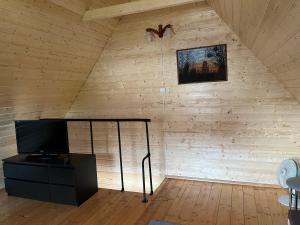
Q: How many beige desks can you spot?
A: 0